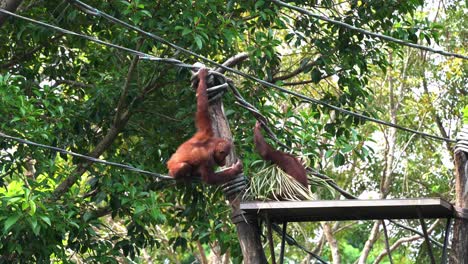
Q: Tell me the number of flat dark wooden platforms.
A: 1